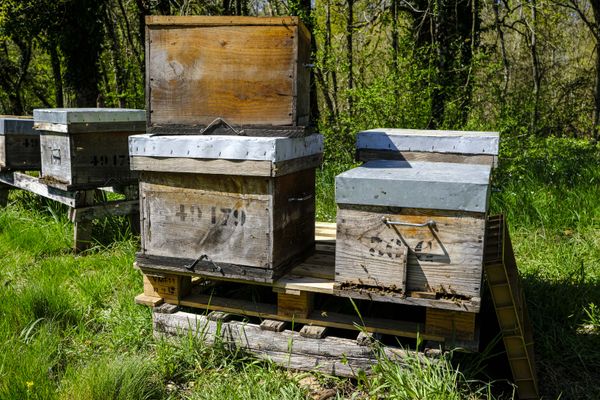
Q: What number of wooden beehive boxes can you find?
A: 6